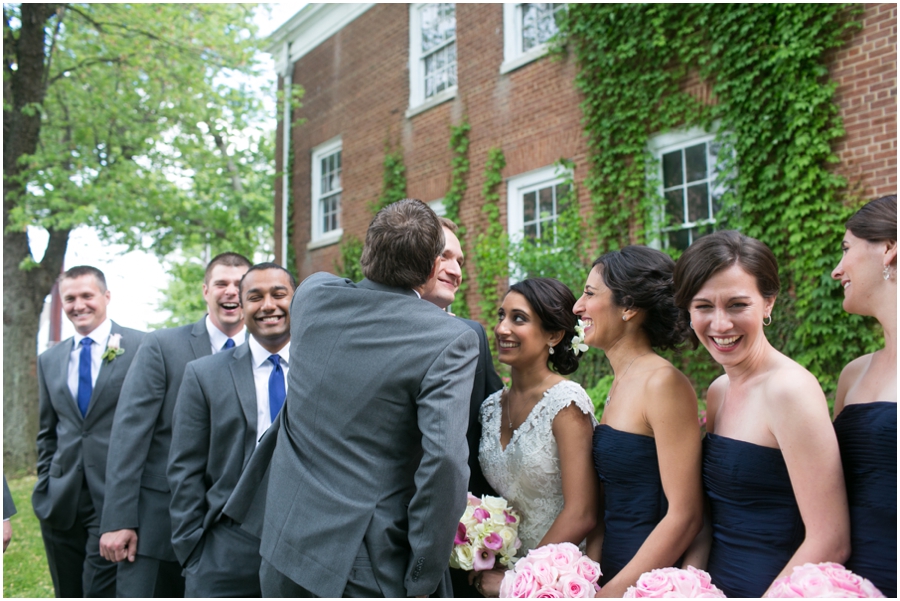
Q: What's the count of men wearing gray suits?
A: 4